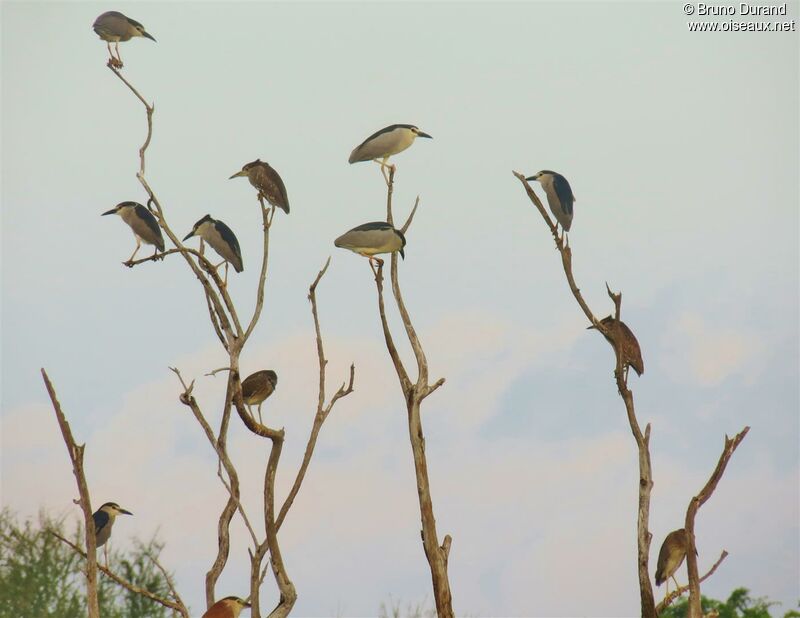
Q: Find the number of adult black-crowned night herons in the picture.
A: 7